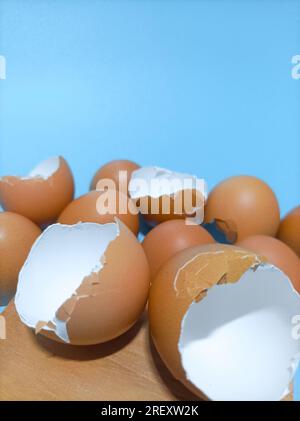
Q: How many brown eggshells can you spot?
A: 11